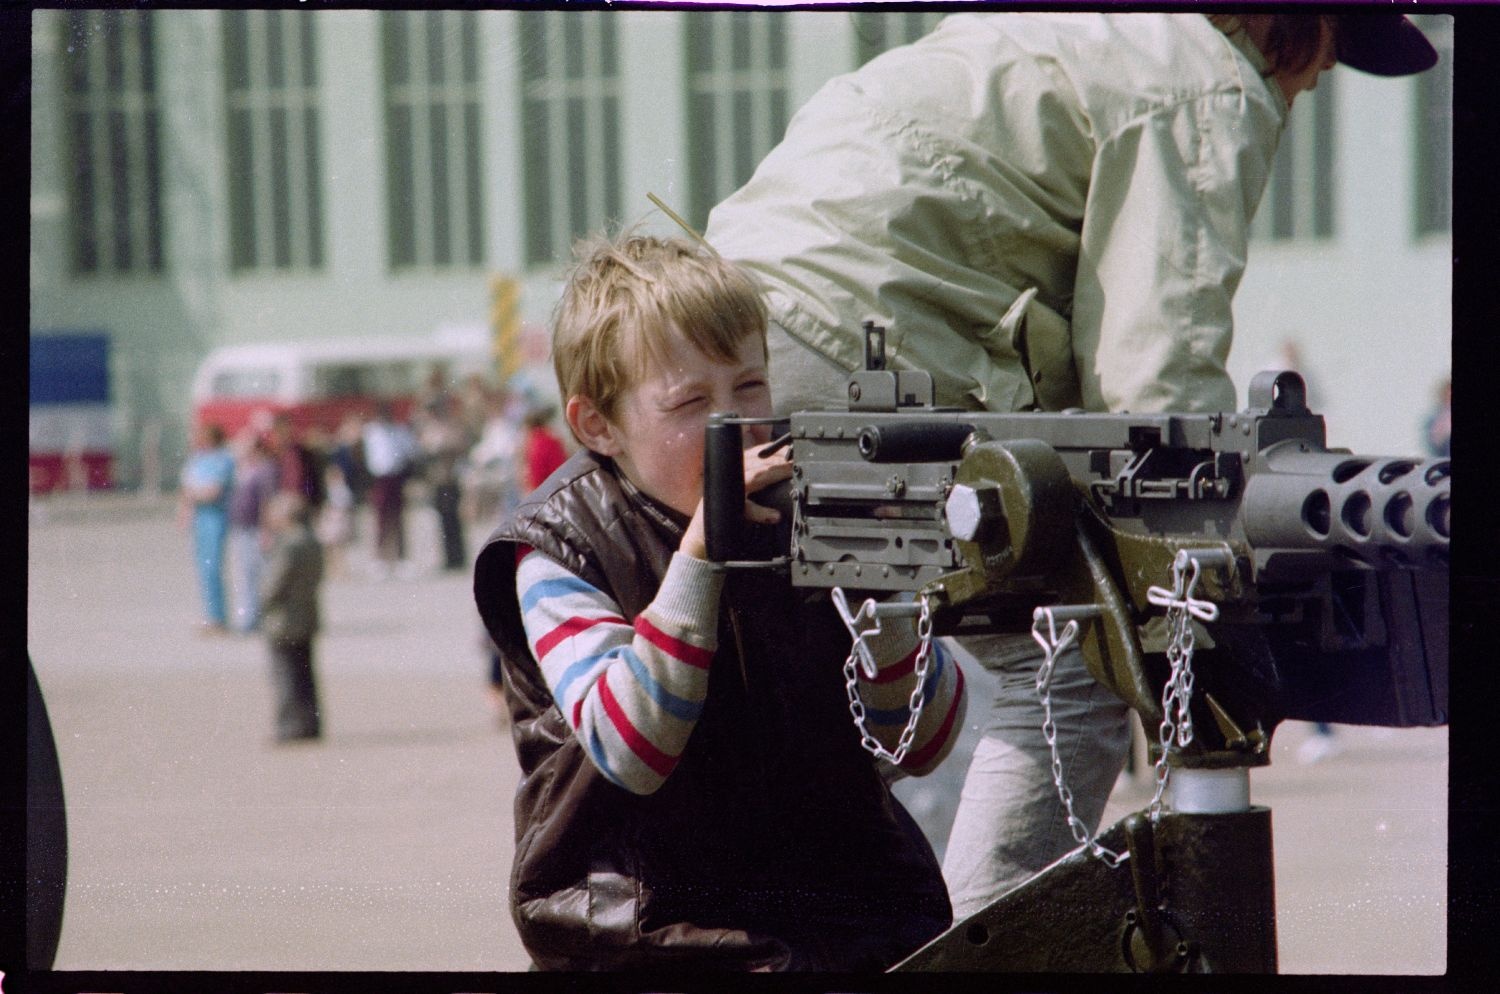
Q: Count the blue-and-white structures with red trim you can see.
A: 1